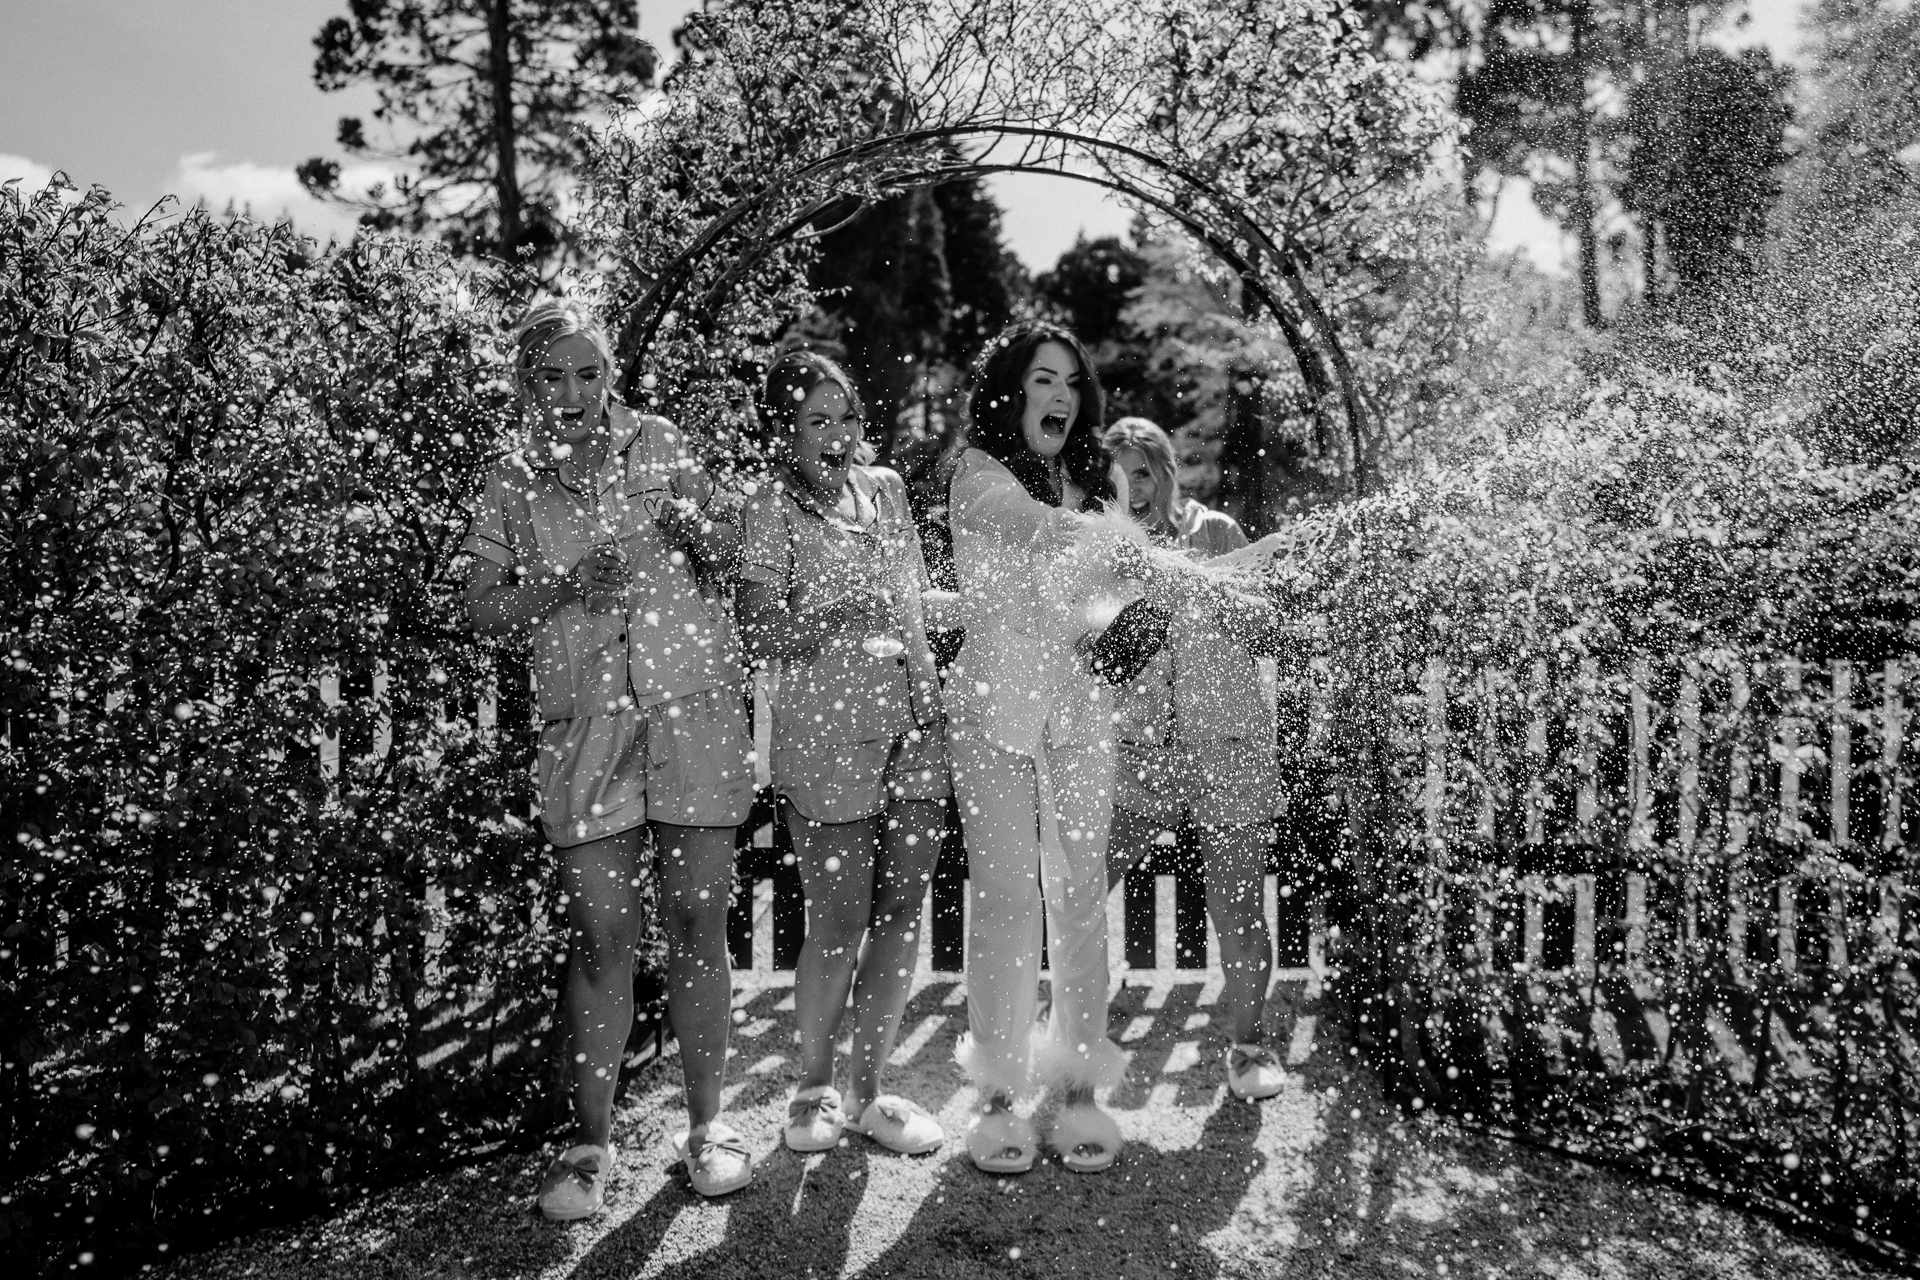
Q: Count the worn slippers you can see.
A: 7